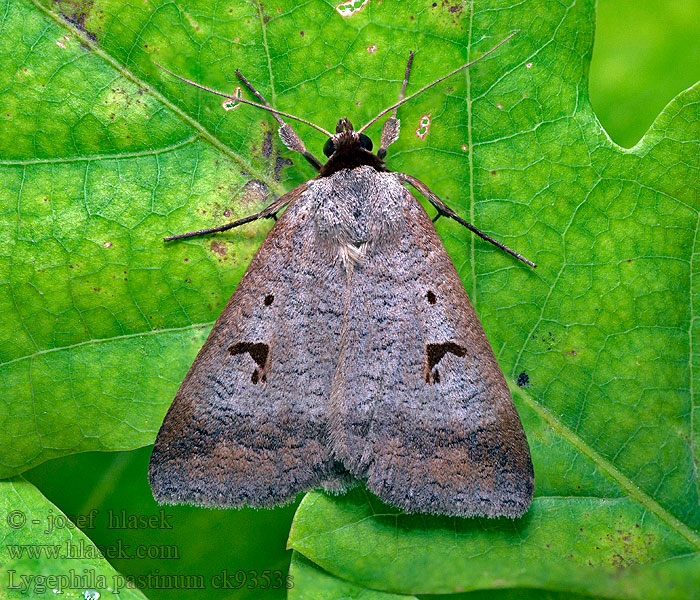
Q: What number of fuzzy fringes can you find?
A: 2